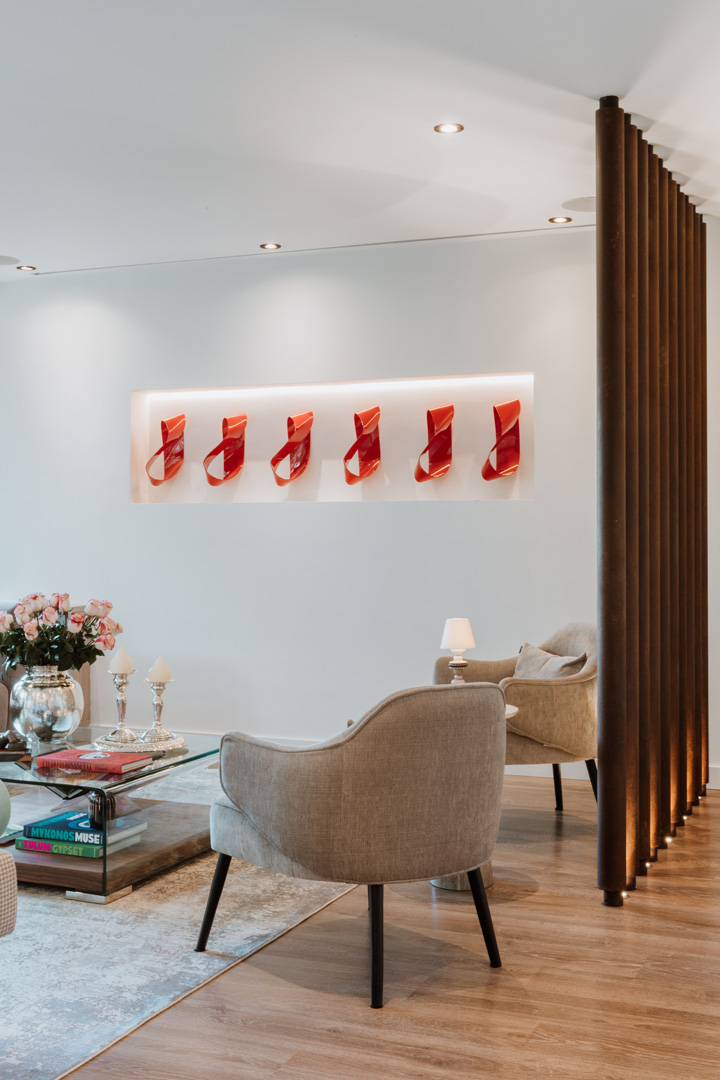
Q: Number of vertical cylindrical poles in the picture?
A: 10